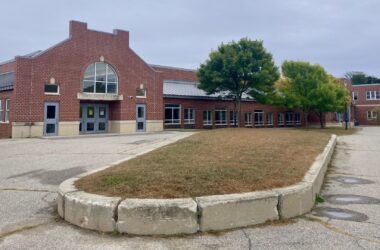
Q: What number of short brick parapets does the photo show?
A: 2